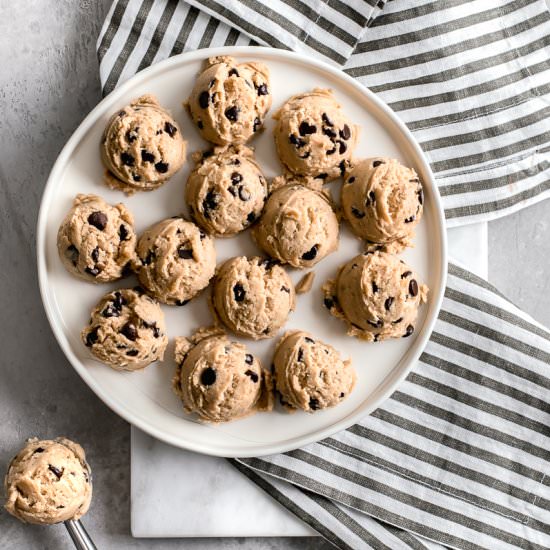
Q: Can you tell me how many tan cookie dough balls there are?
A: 14